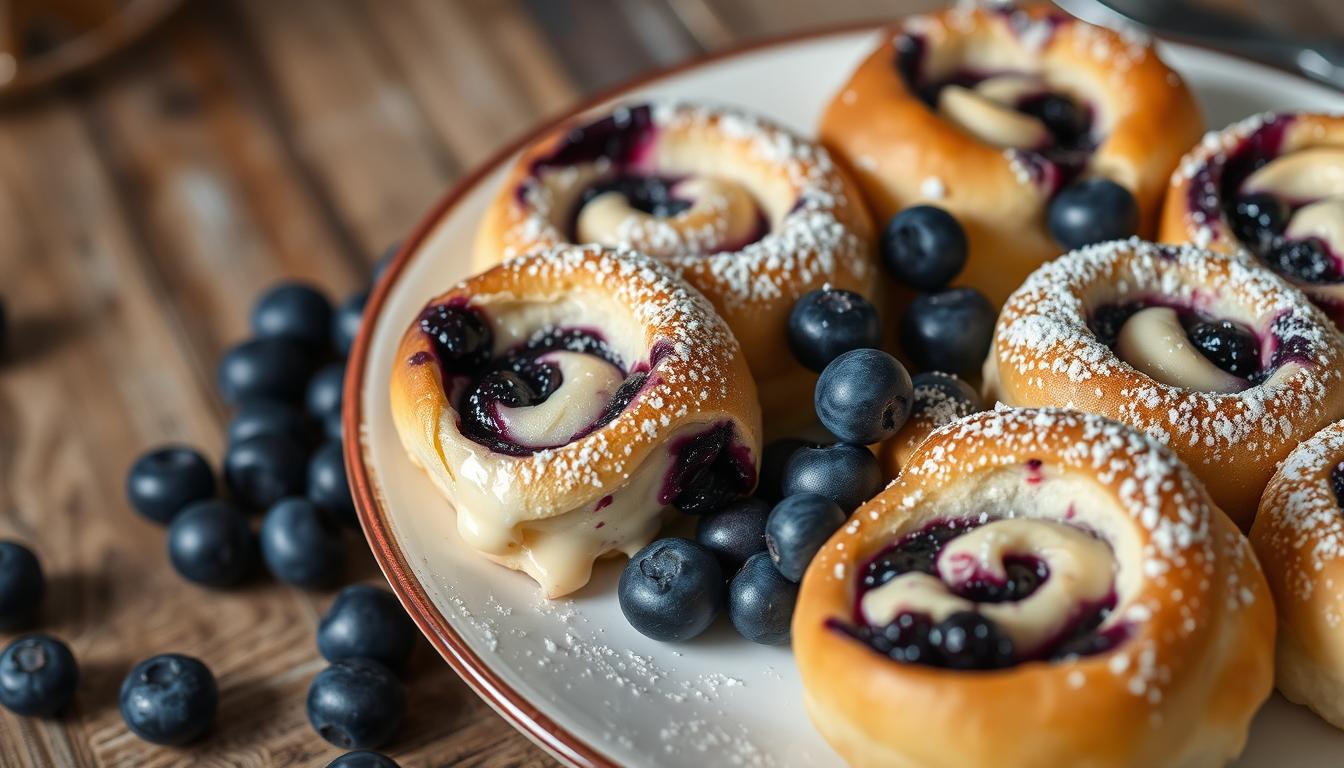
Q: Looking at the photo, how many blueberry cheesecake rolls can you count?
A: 7